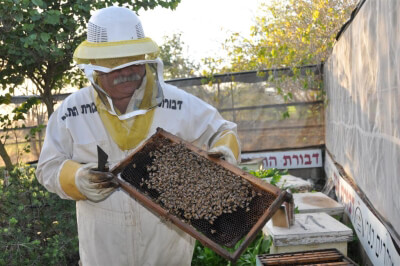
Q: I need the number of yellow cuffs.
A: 2